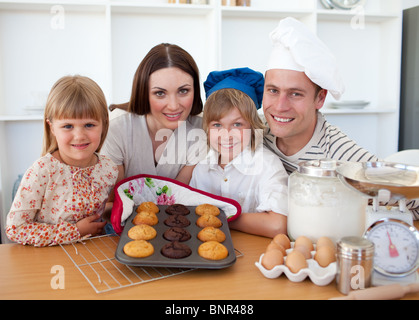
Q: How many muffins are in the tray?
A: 12